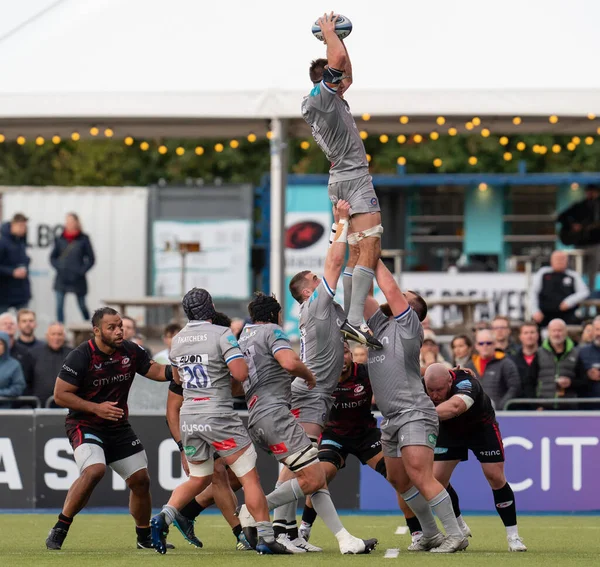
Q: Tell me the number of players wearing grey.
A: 5